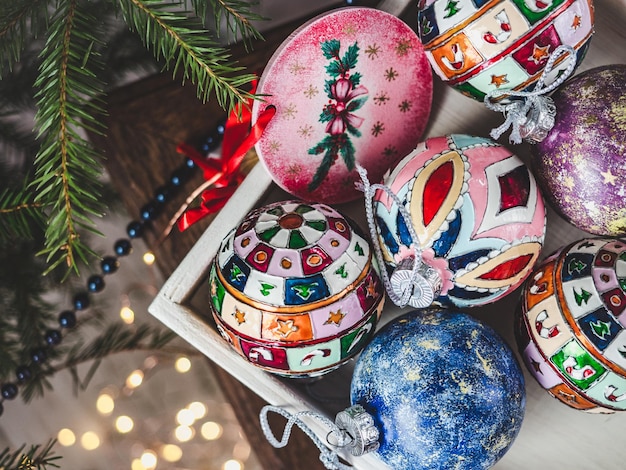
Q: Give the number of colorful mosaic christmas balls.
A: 3